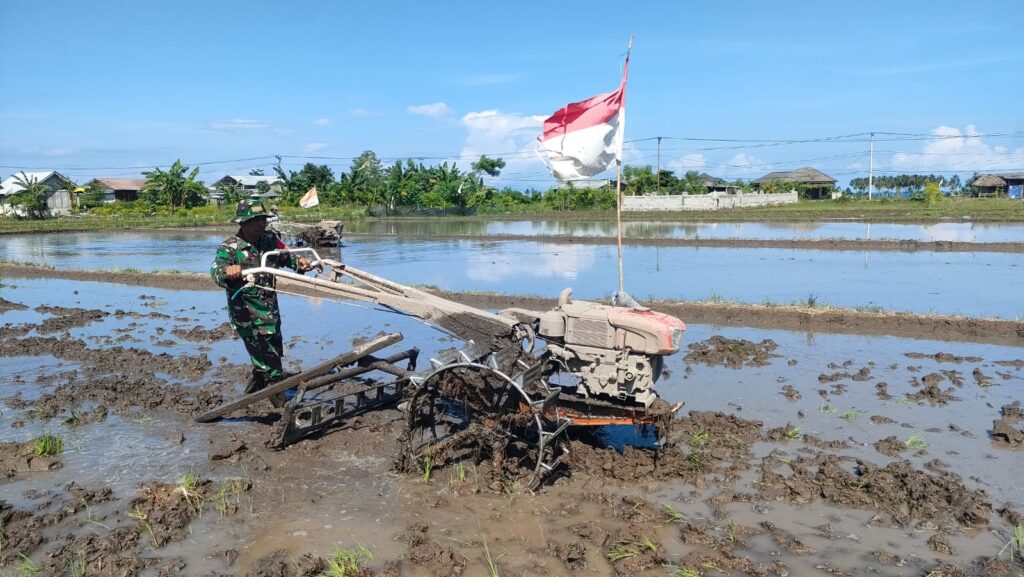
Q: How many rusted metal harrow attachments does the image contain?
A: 1